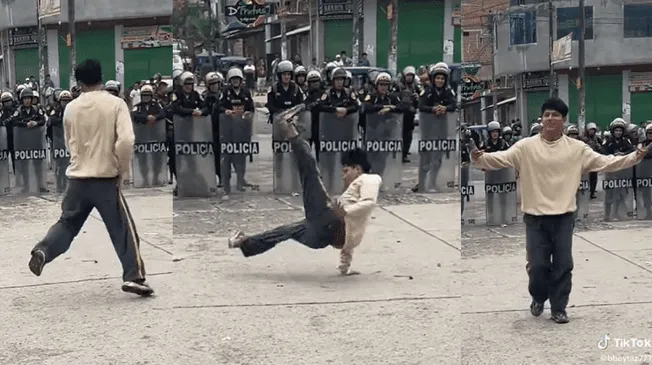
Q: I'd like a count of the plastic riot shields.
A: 15